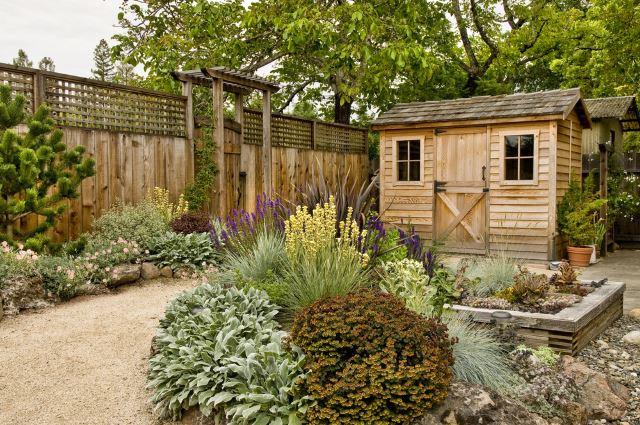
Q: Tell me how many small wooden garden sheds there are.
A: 1